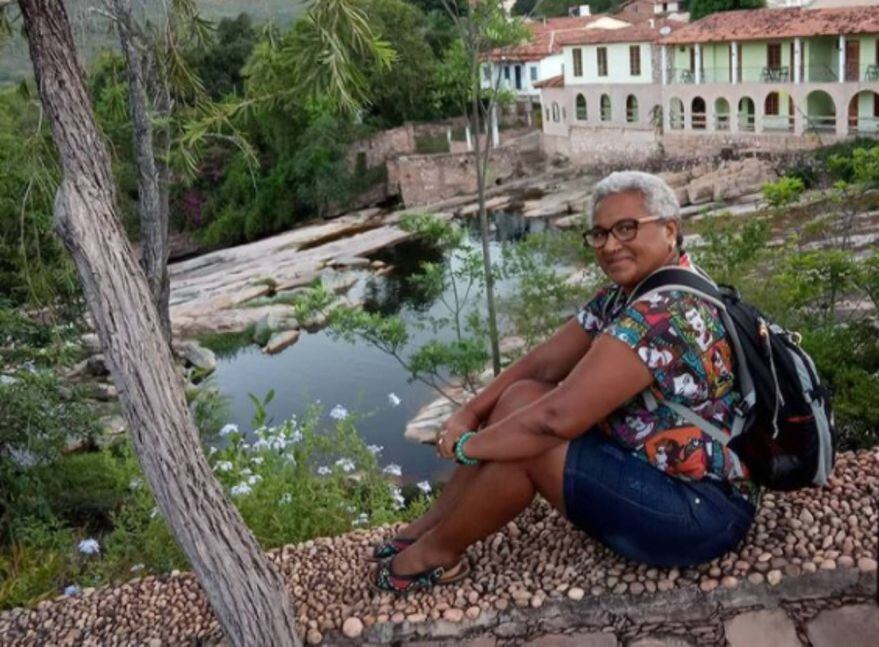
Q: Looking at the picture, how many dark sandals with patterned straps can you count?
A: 2